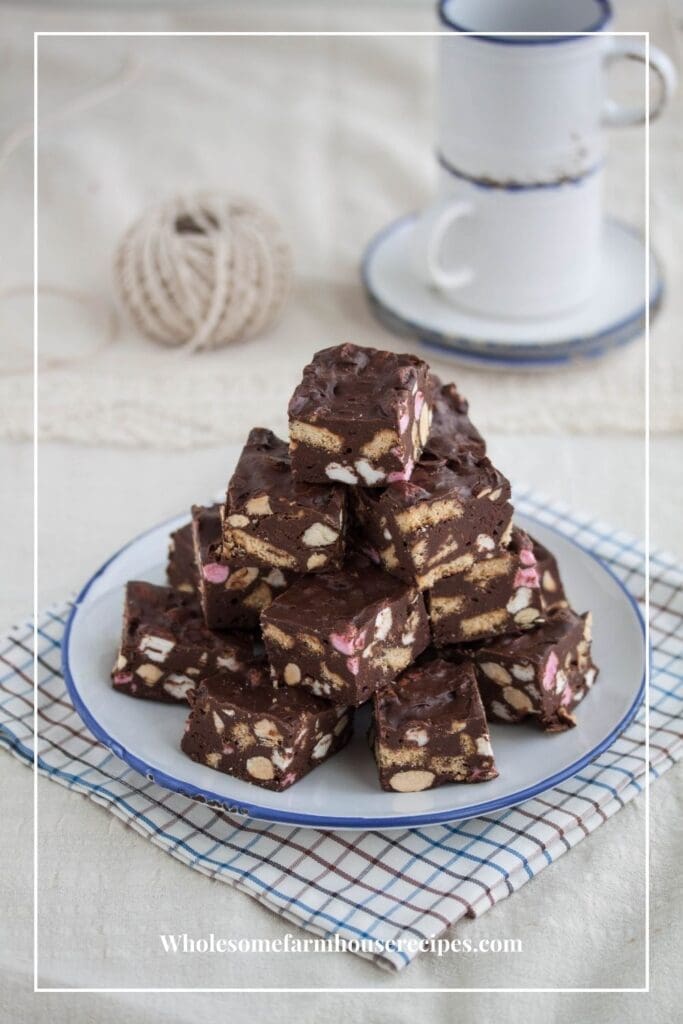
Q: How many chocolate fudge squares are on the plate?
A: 13